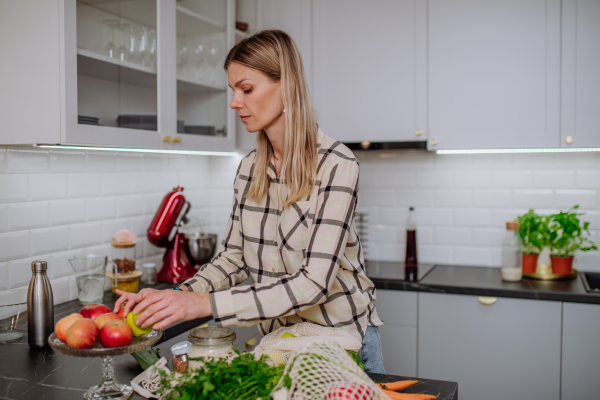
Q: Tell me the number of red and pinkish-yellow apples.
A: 6